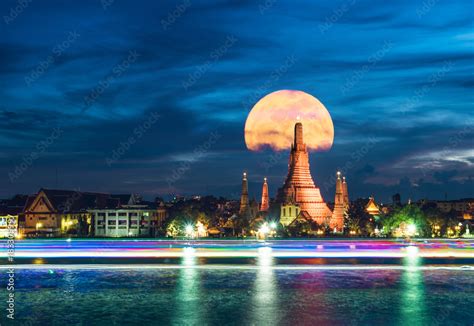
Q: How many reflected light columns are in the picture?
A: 3